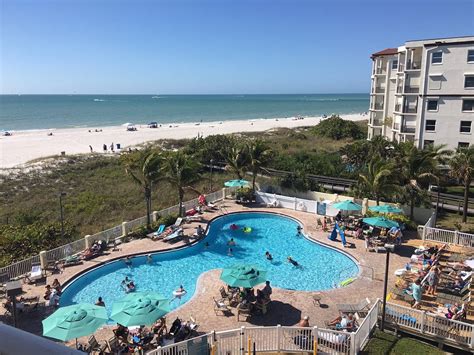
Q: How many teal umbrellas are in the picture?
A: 7